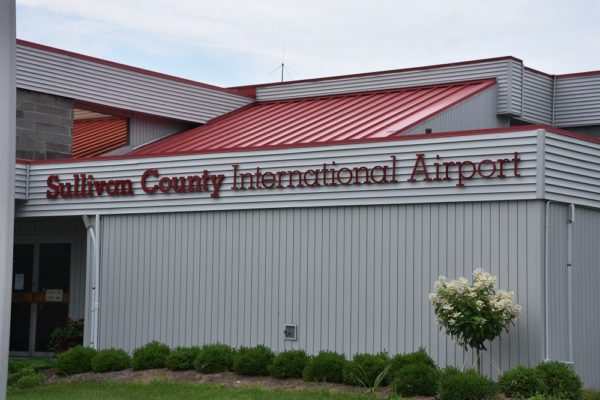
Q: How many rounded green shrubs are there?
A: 14